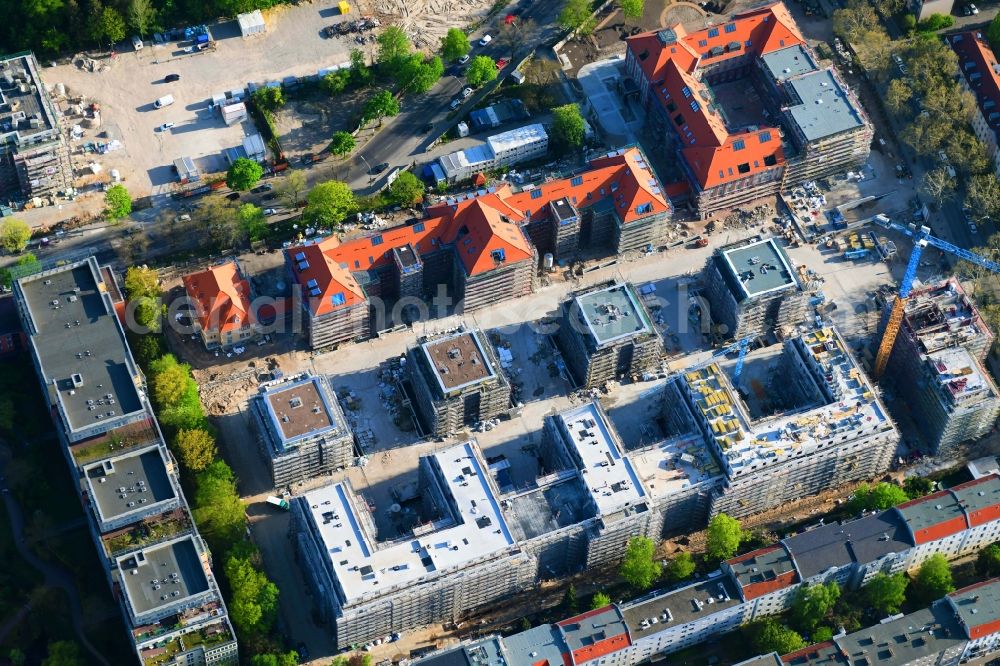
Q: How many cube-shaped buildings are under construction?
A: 4